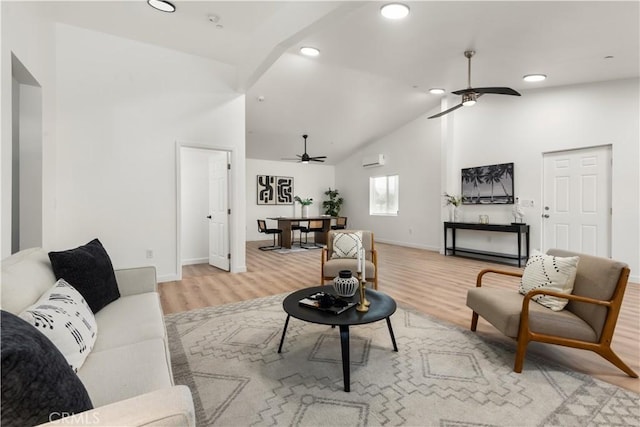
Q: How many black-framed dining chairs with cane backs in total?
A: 4